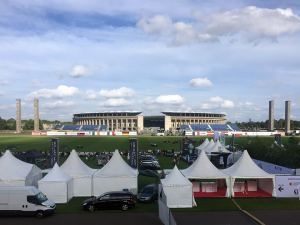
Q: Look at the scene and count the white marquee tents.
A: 10